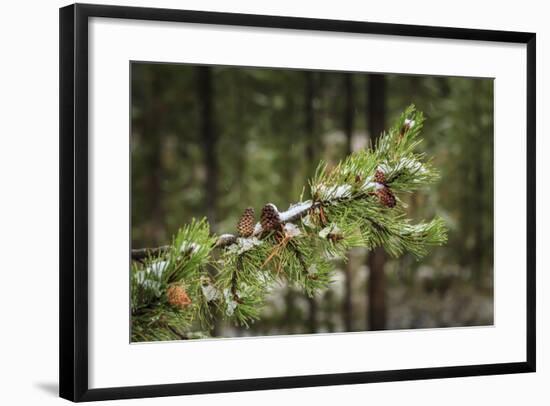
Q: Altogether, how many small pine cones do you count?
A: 5